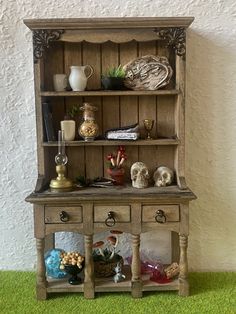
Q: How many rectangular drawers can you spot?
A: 3